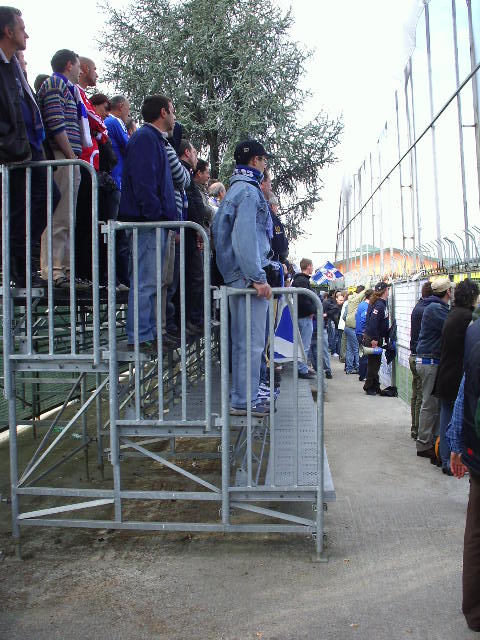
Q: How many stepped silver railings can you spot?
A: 3